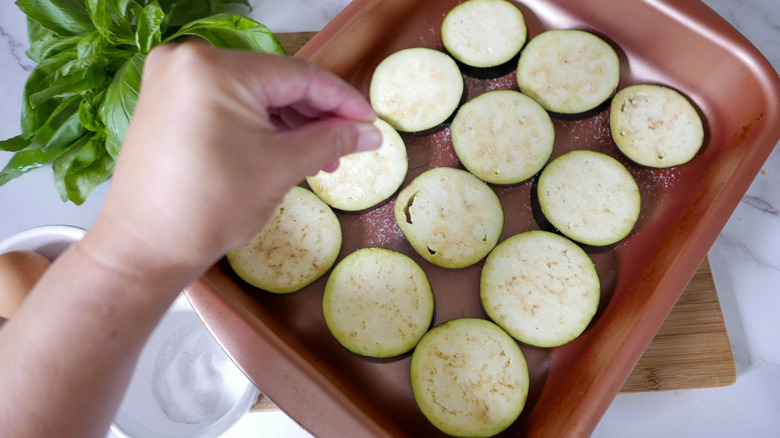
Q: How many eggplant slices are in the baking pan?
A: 12